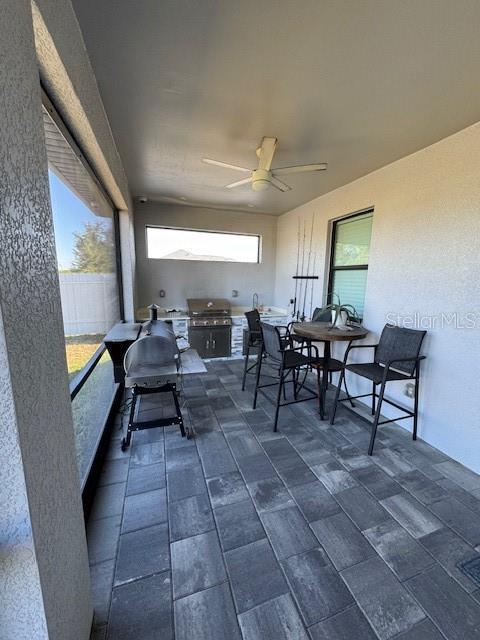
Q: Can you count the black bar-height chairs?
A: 4